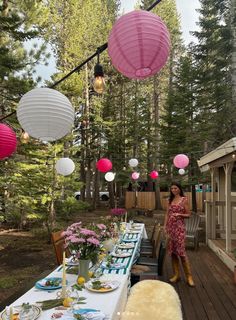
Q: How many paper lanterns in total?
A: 11